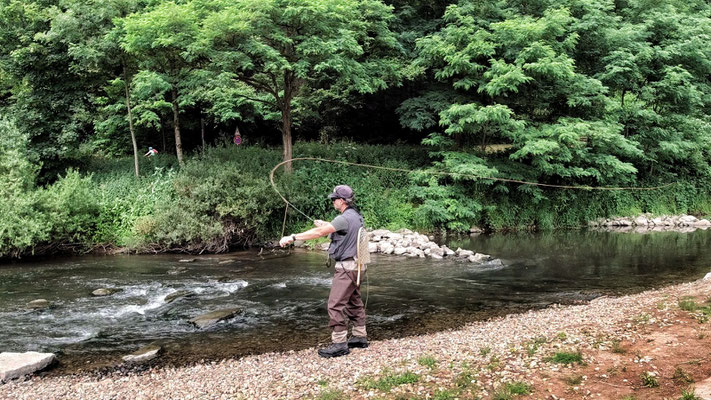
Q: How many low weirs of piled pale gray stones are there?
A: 2